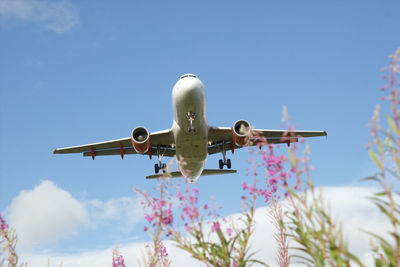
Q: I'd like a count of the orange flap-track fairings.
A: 6